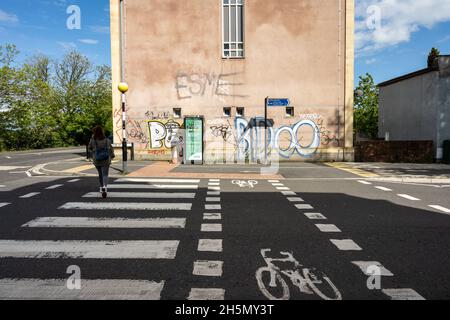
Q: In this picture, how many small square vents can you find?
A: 4